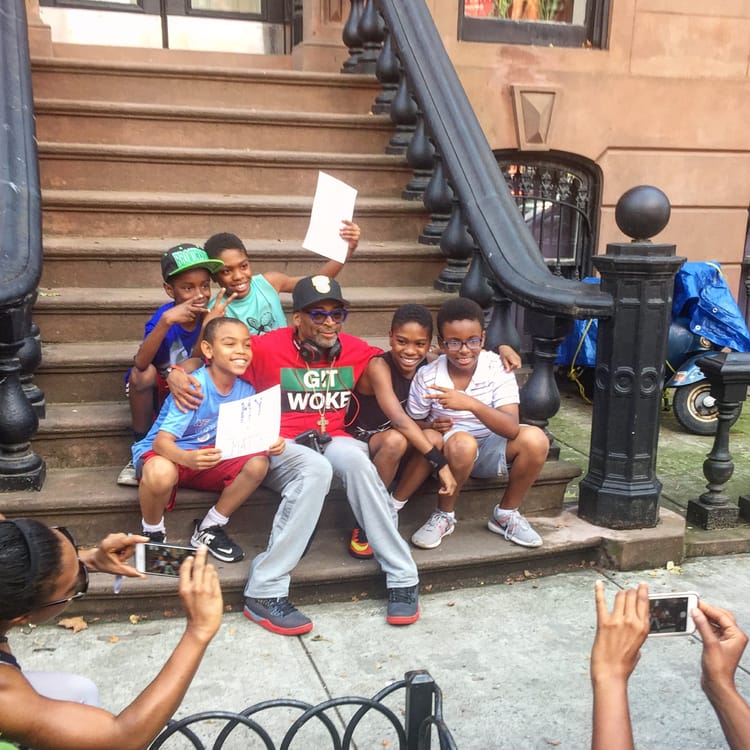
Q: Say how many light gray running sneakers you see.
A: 2